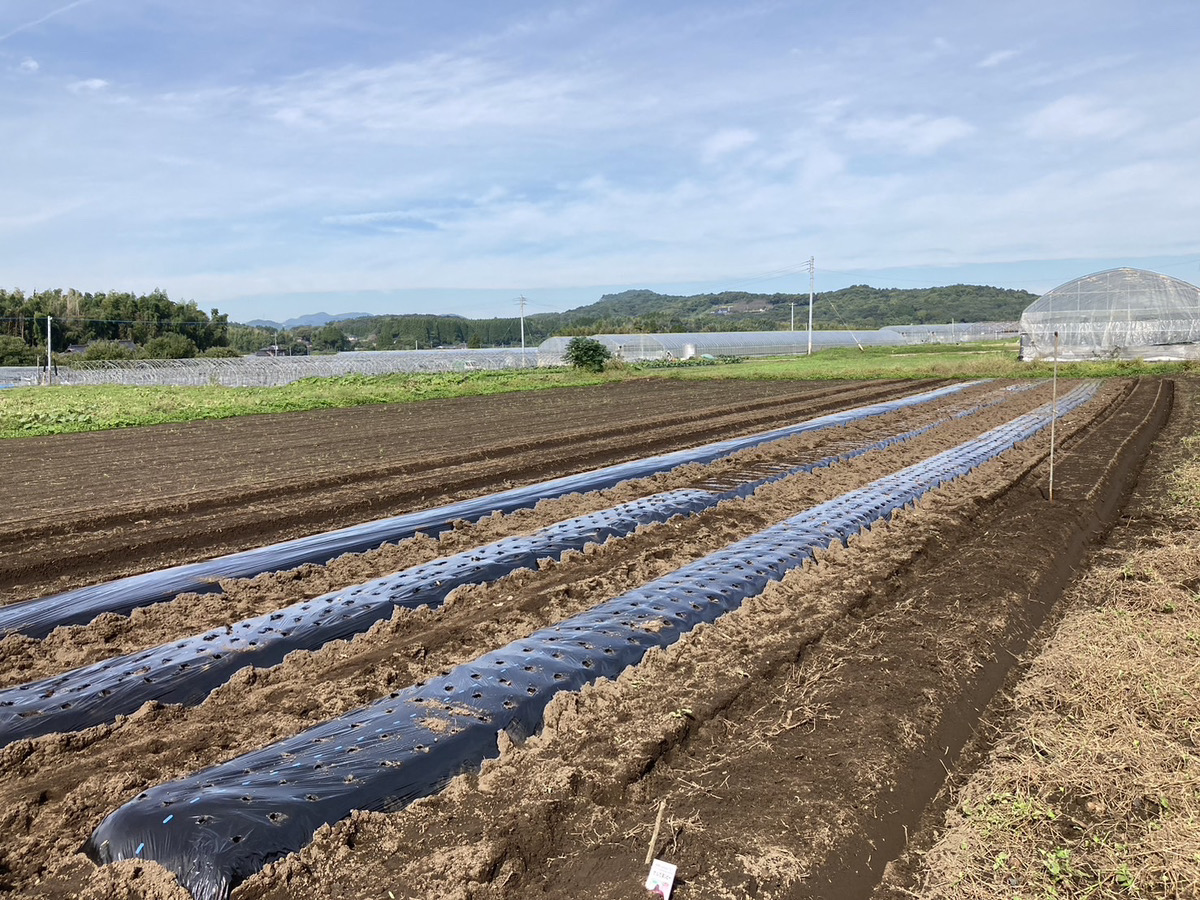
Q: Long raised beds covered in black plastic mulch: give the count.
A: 3